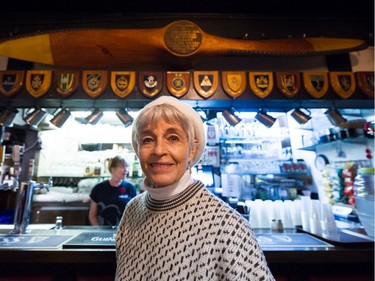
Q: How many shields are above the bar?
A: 14